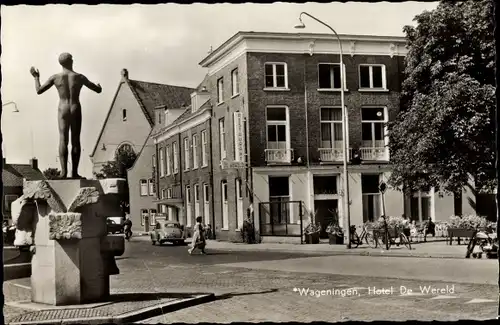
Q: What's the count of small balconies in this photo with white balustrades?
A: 3